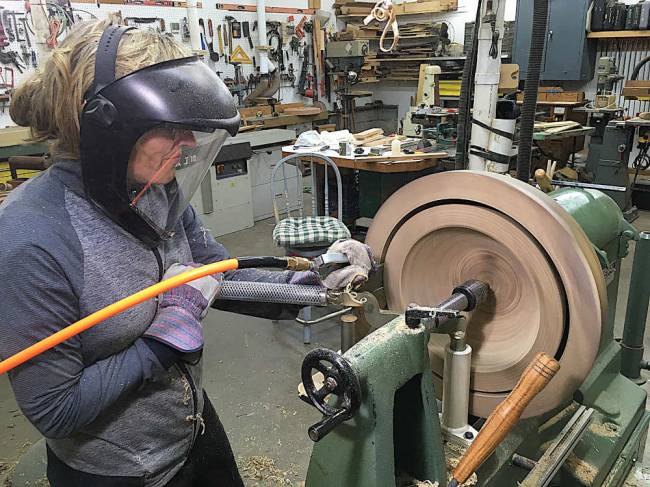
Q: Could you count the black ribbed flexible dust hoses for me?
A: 2